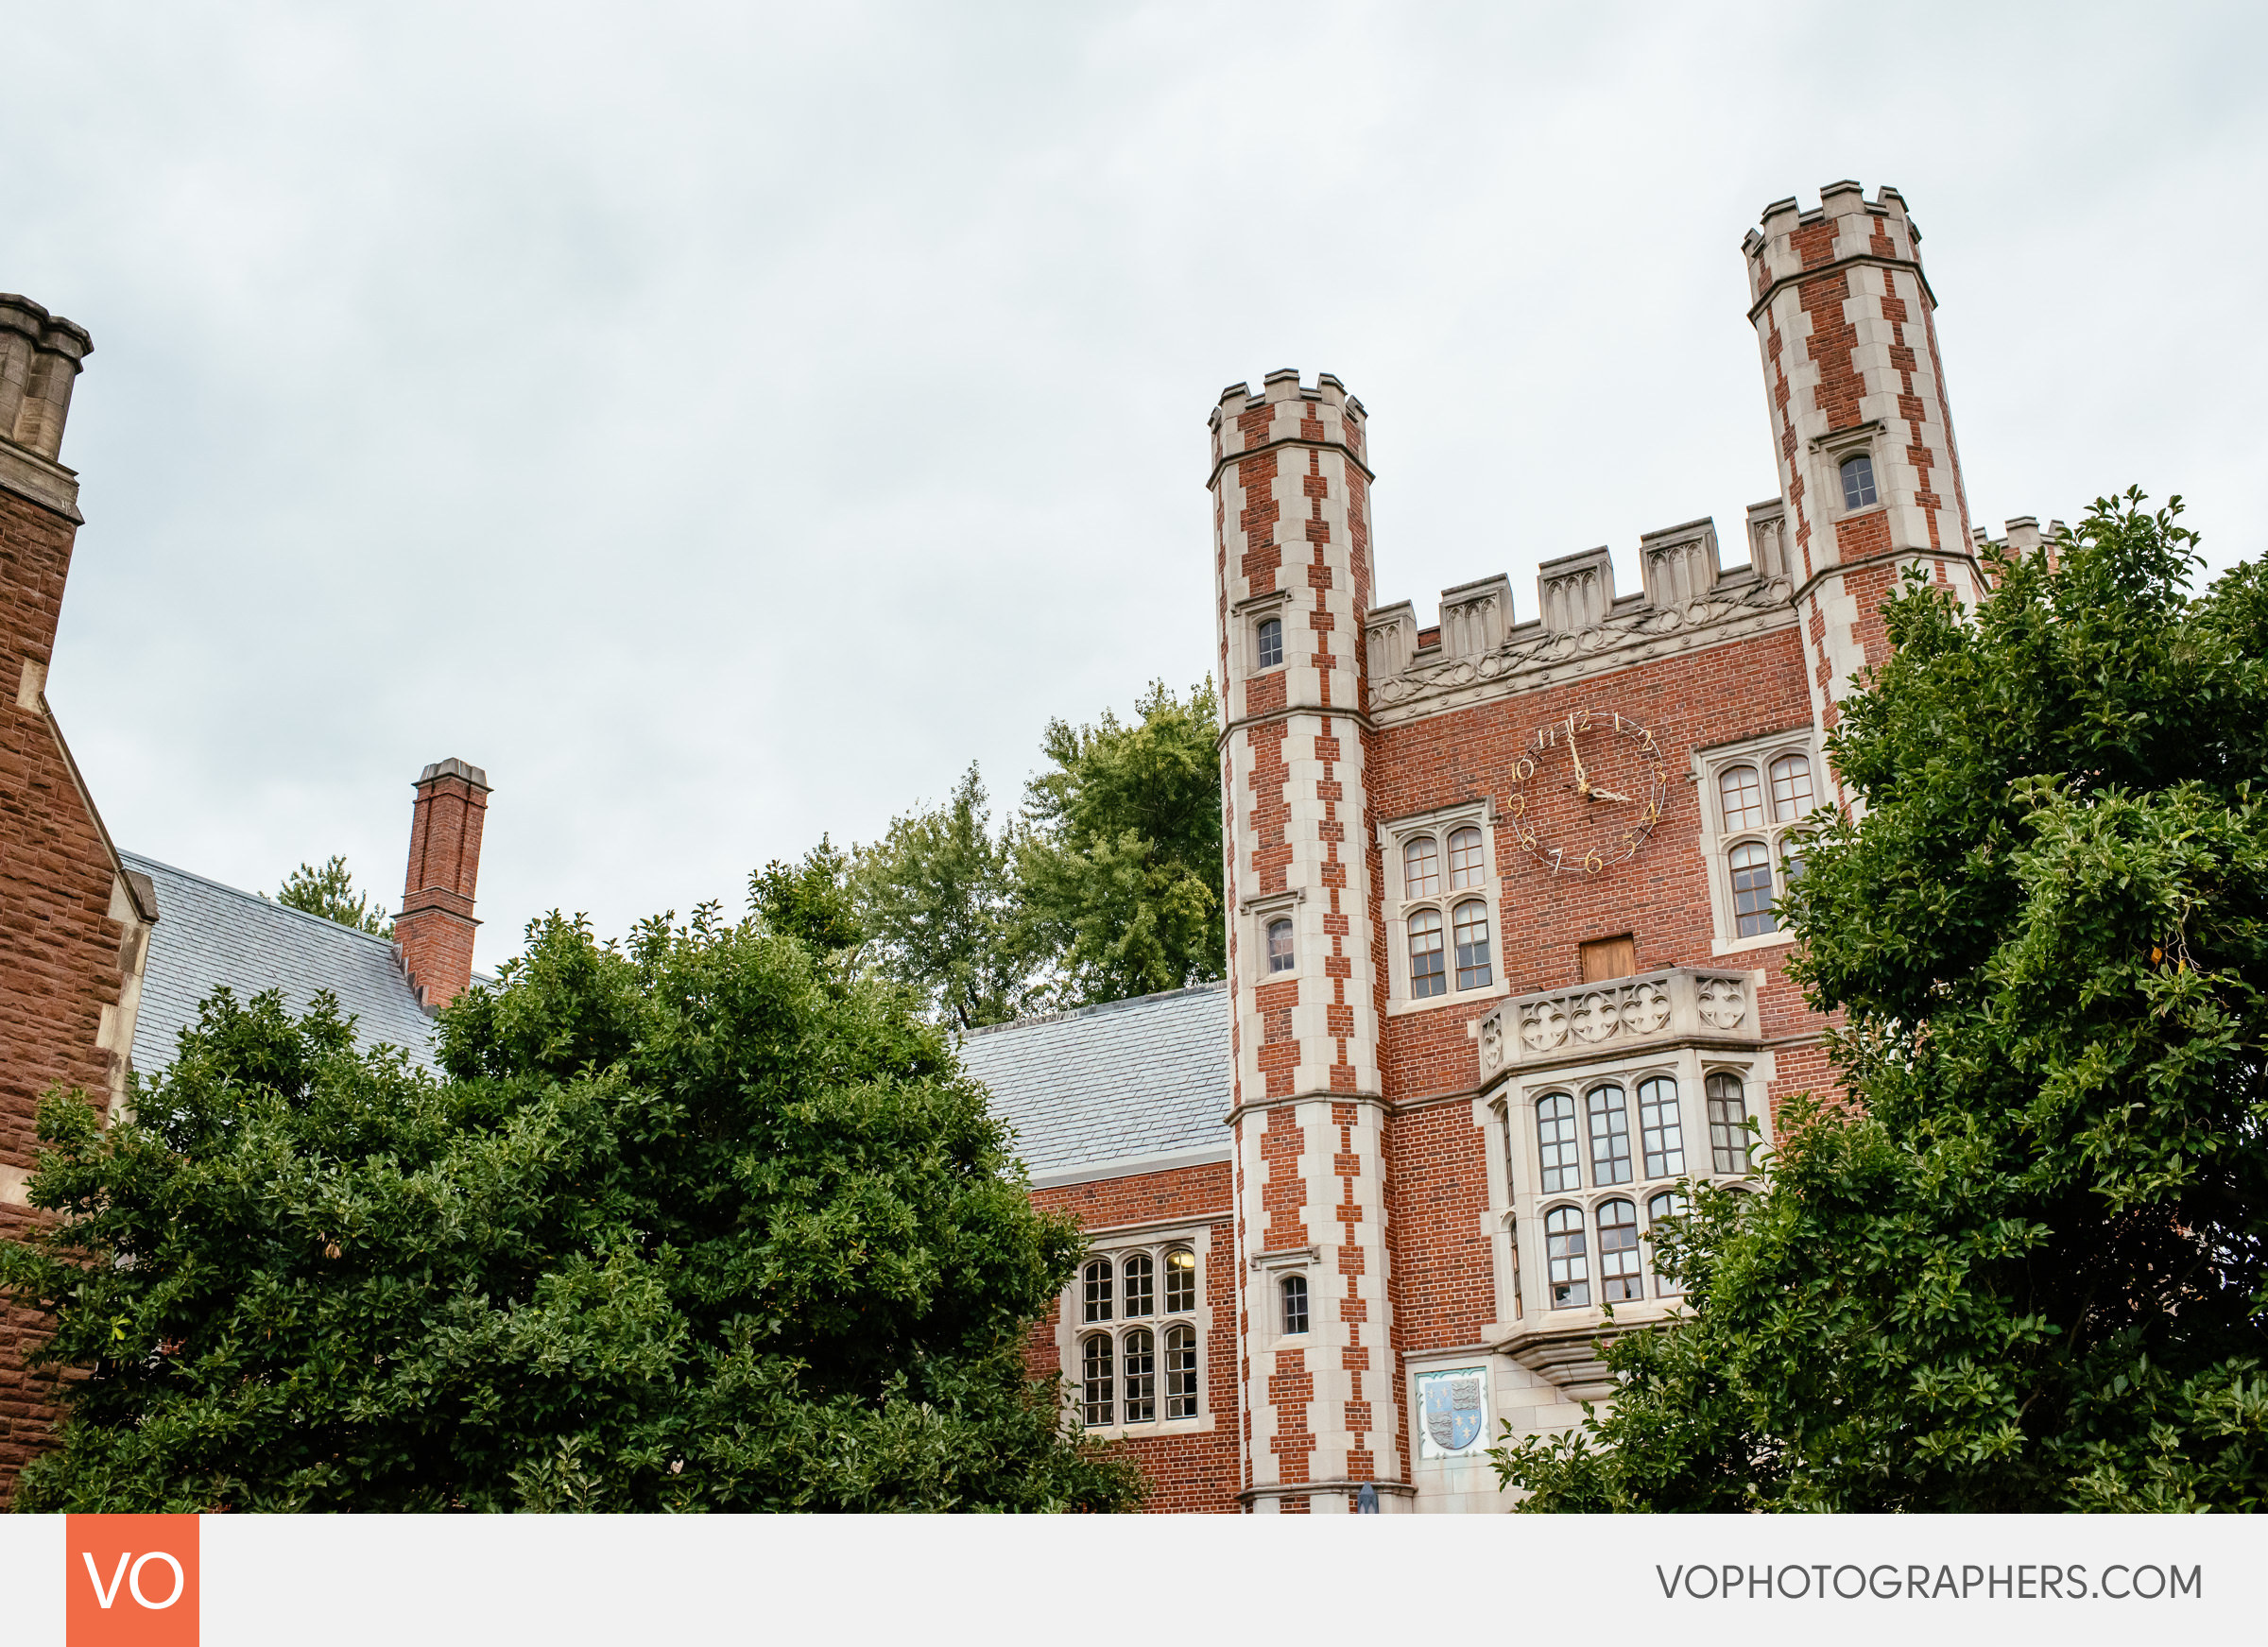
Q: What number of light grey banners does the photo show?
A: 1